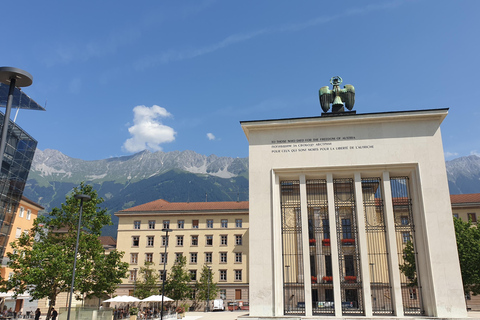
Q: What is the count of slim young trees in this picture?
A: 3